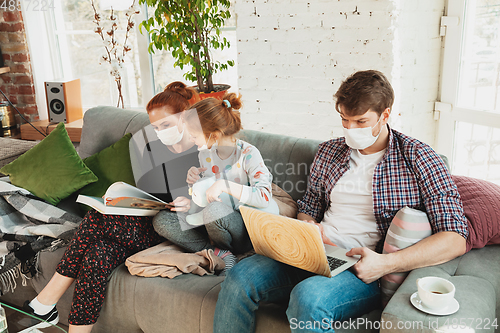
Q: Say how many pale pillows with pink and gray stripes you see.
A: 1